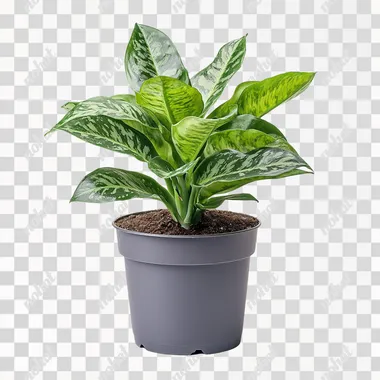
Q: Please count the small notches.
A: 2